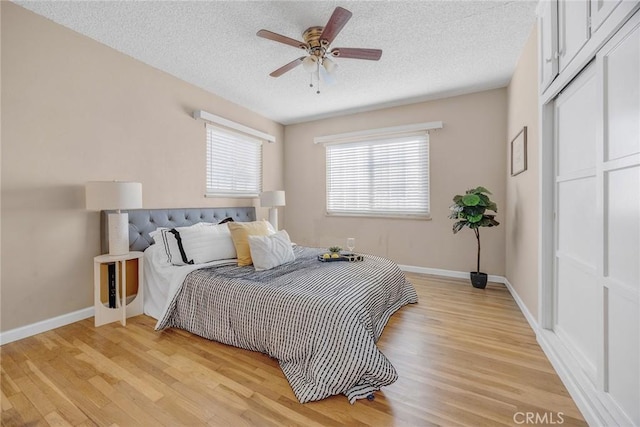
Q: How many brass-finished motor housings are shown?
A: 1